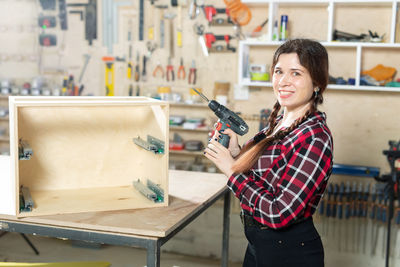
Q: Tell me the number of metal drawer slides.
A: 4